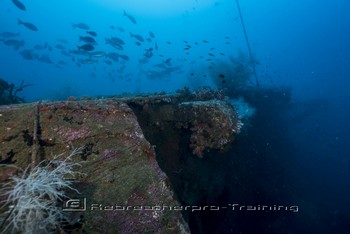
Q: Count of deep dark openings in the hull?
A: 1